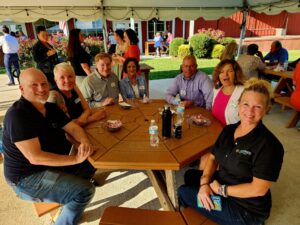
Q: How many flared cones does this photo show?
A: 0